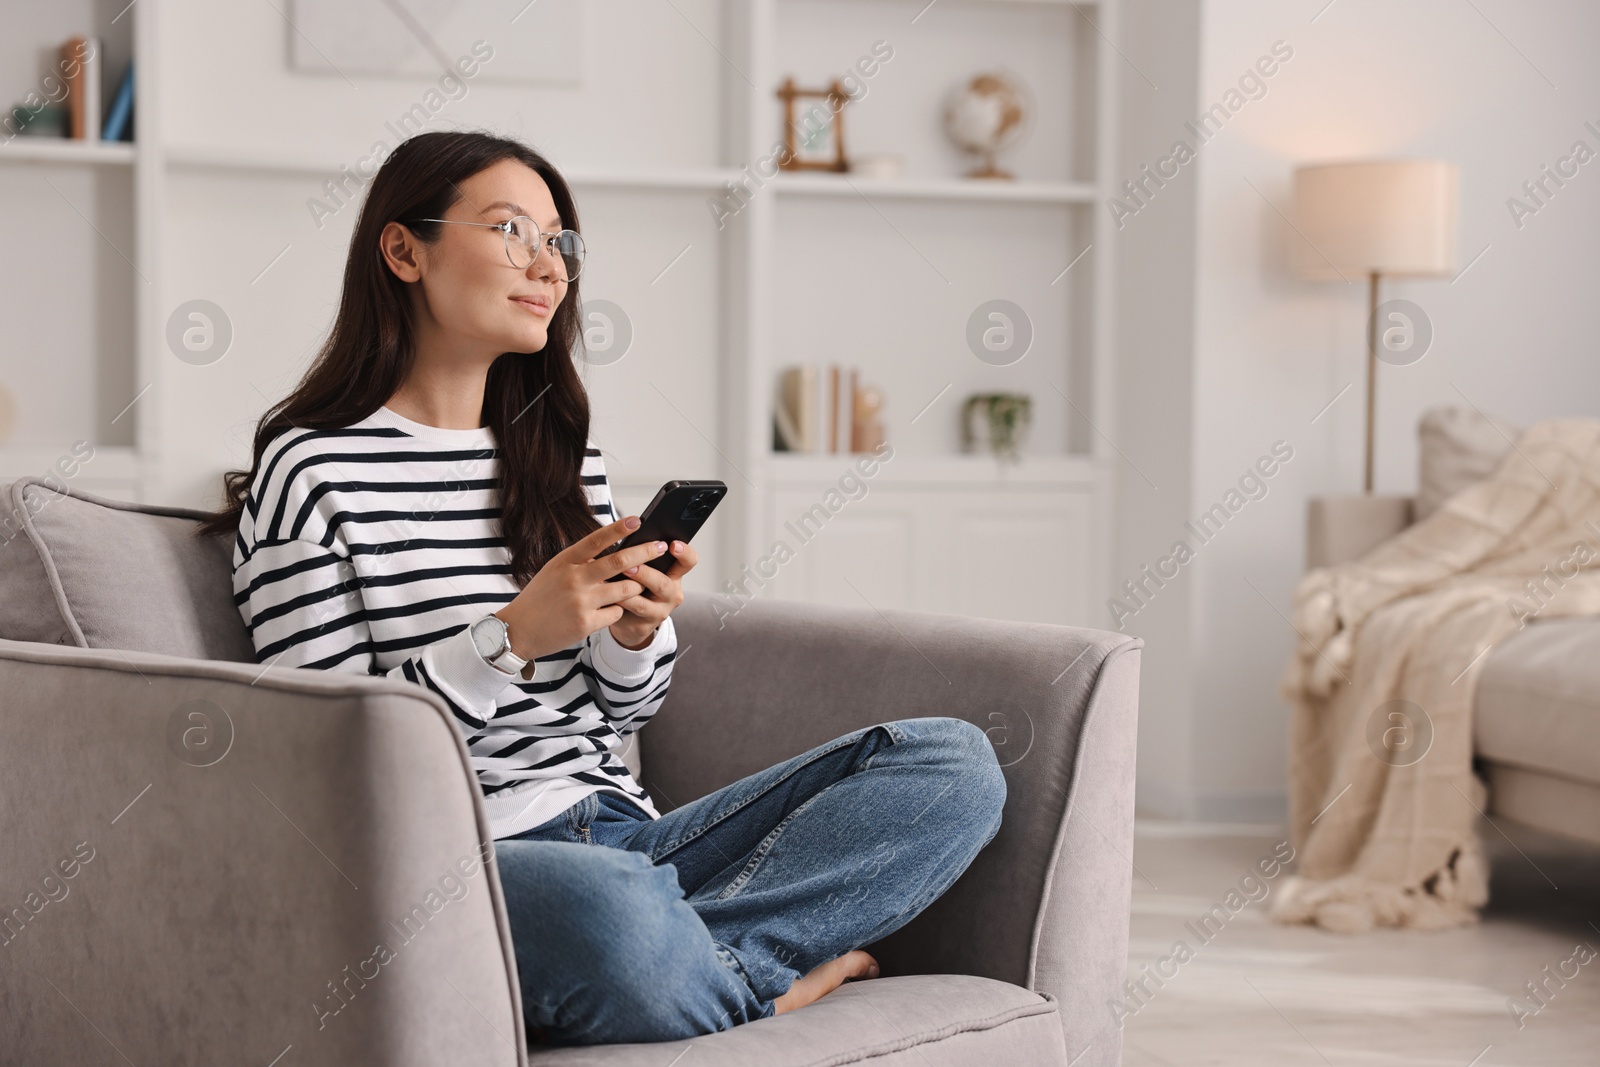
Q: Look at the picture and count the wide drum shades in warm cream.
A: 1